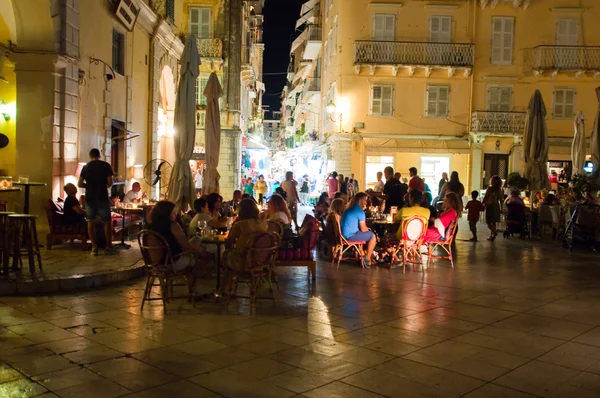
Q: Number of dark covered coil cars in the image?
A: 0